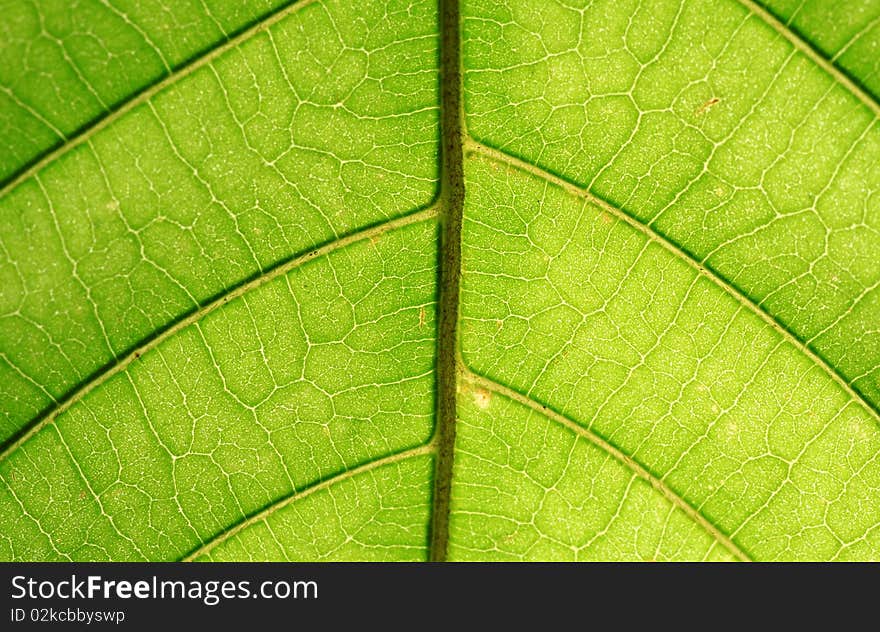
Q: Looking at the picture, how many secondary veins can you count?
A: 6